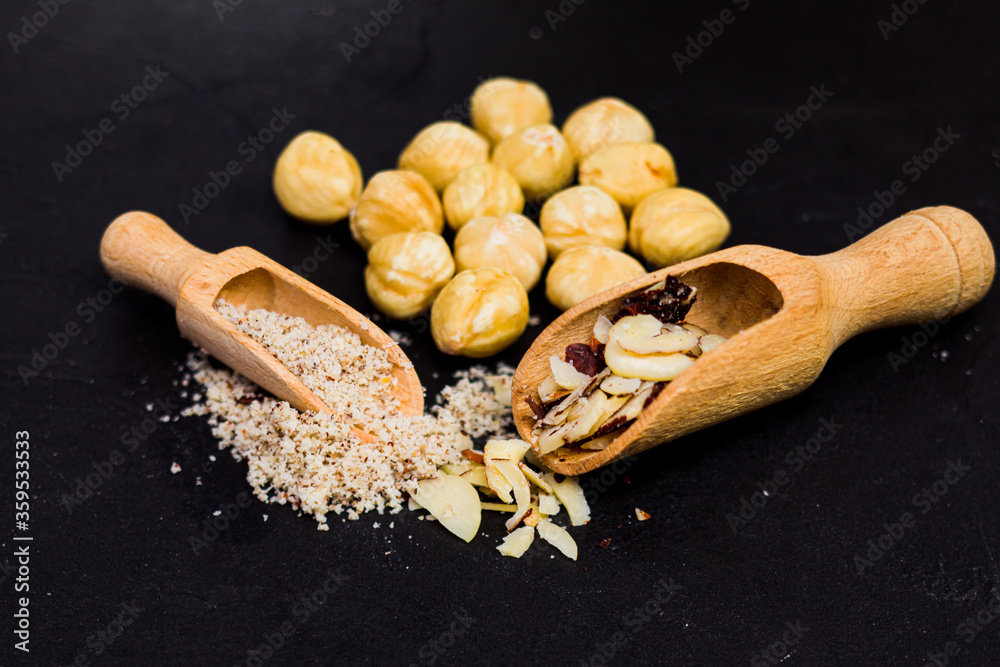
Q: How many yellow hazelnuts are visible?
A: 14